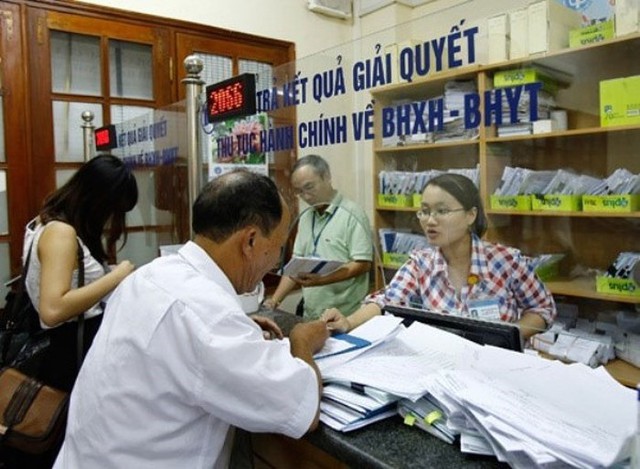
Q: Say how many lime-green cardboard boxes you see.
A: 11